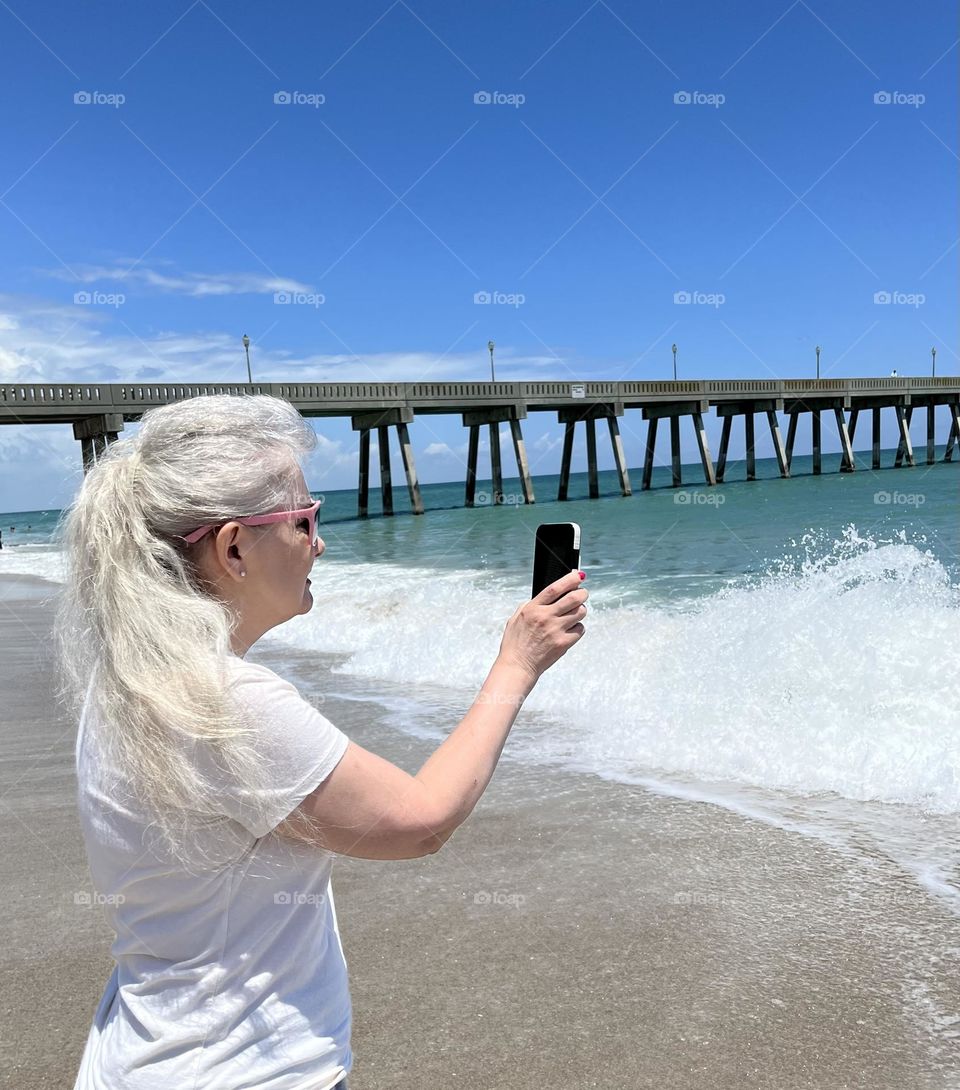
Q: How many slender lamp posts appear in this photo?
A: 5